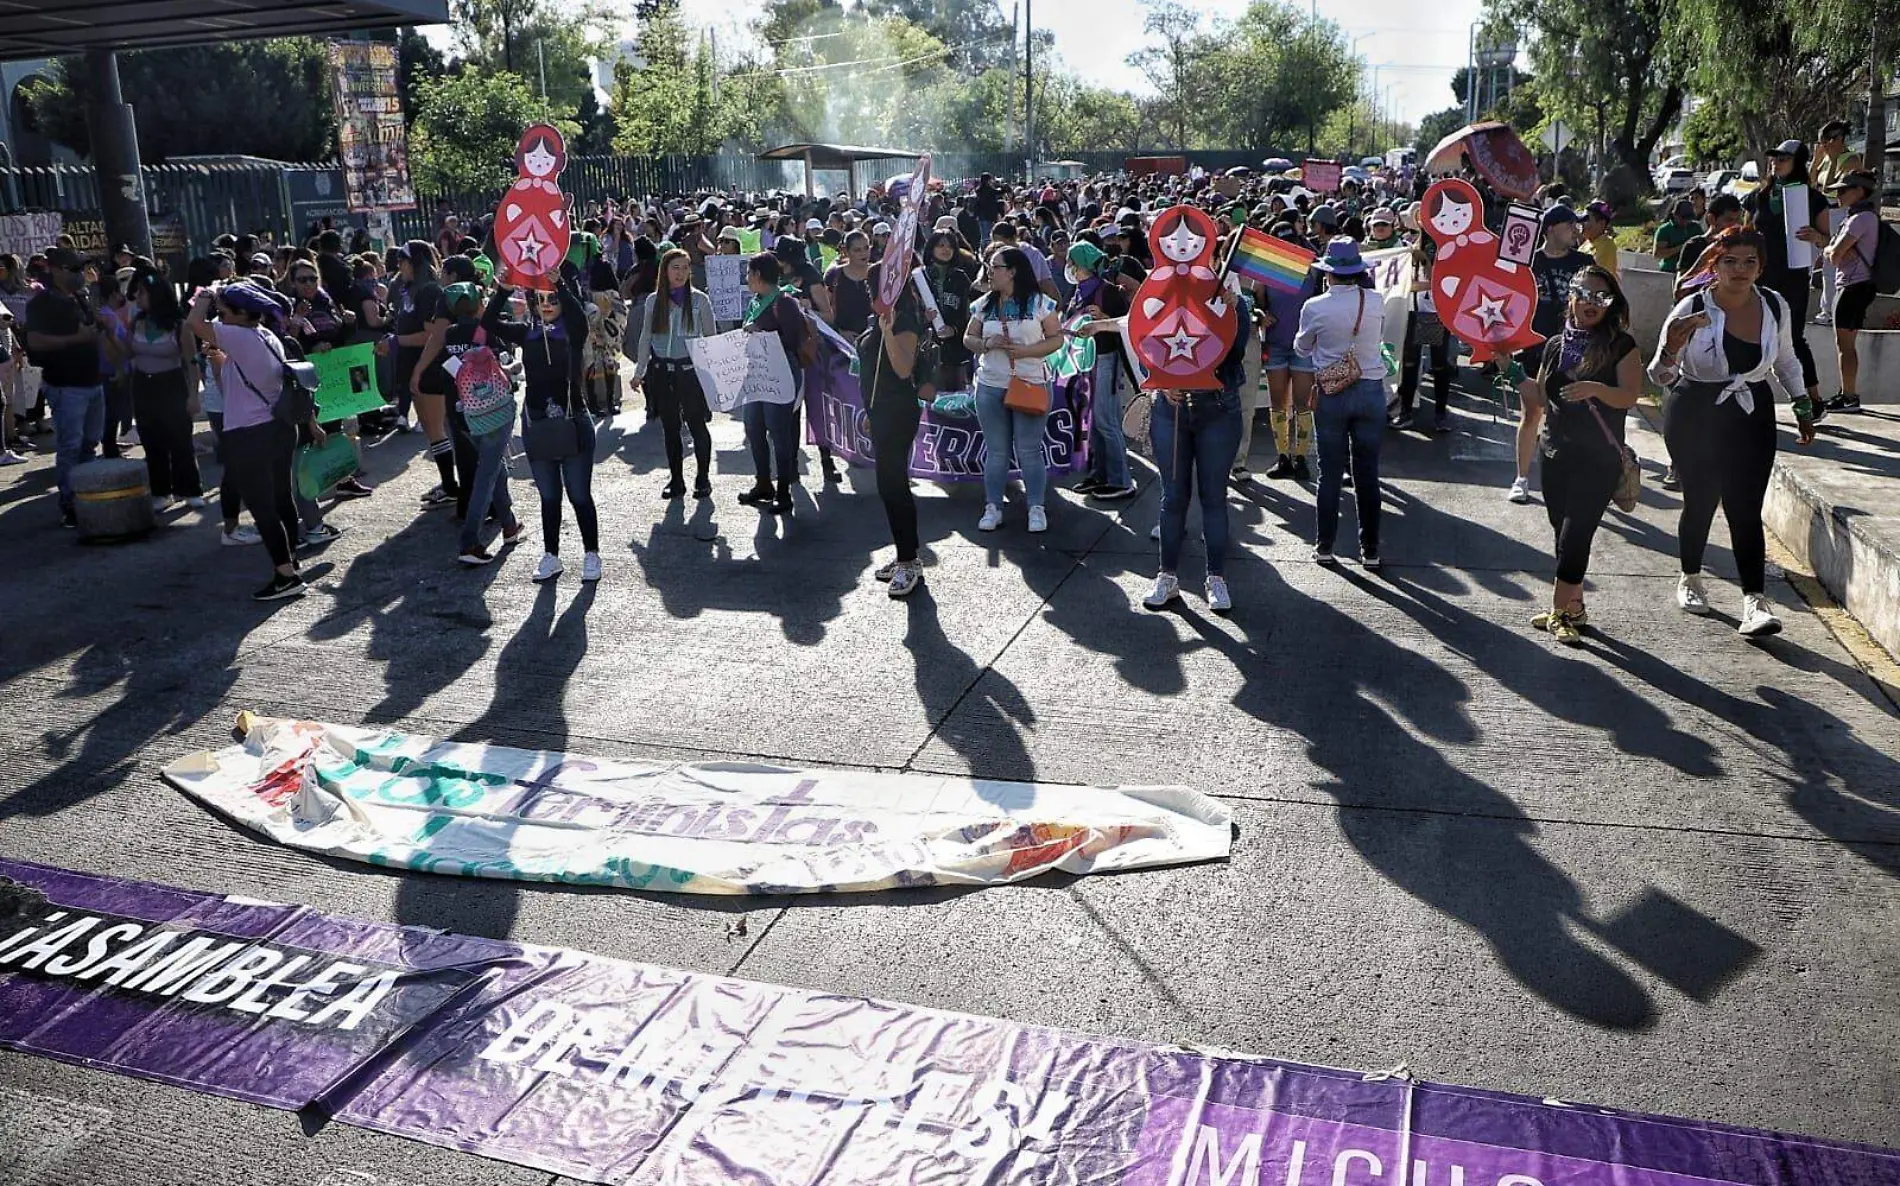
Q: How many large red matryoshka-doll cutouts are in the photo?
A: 4